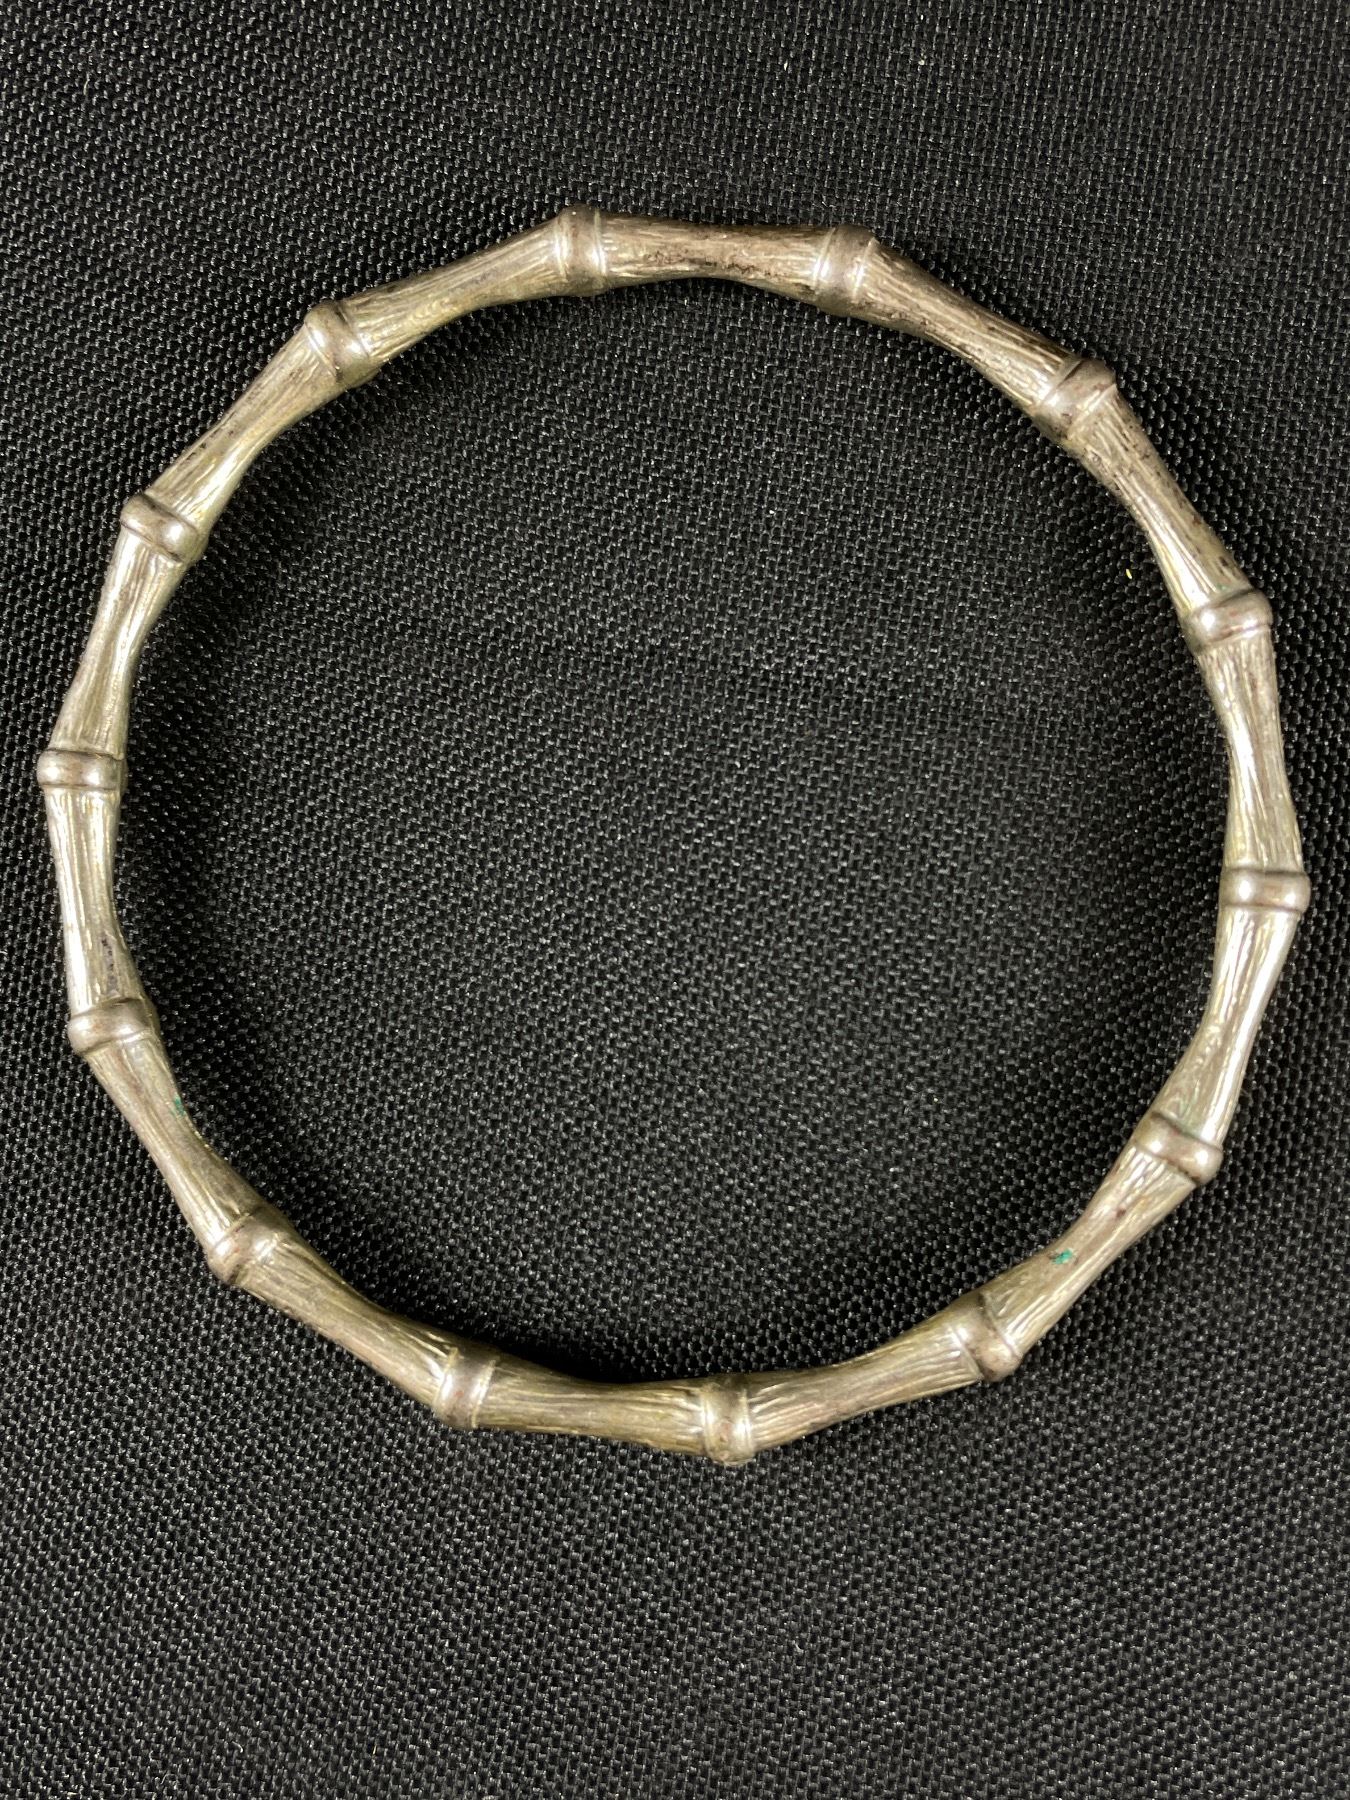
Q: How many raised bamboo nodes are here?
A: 14